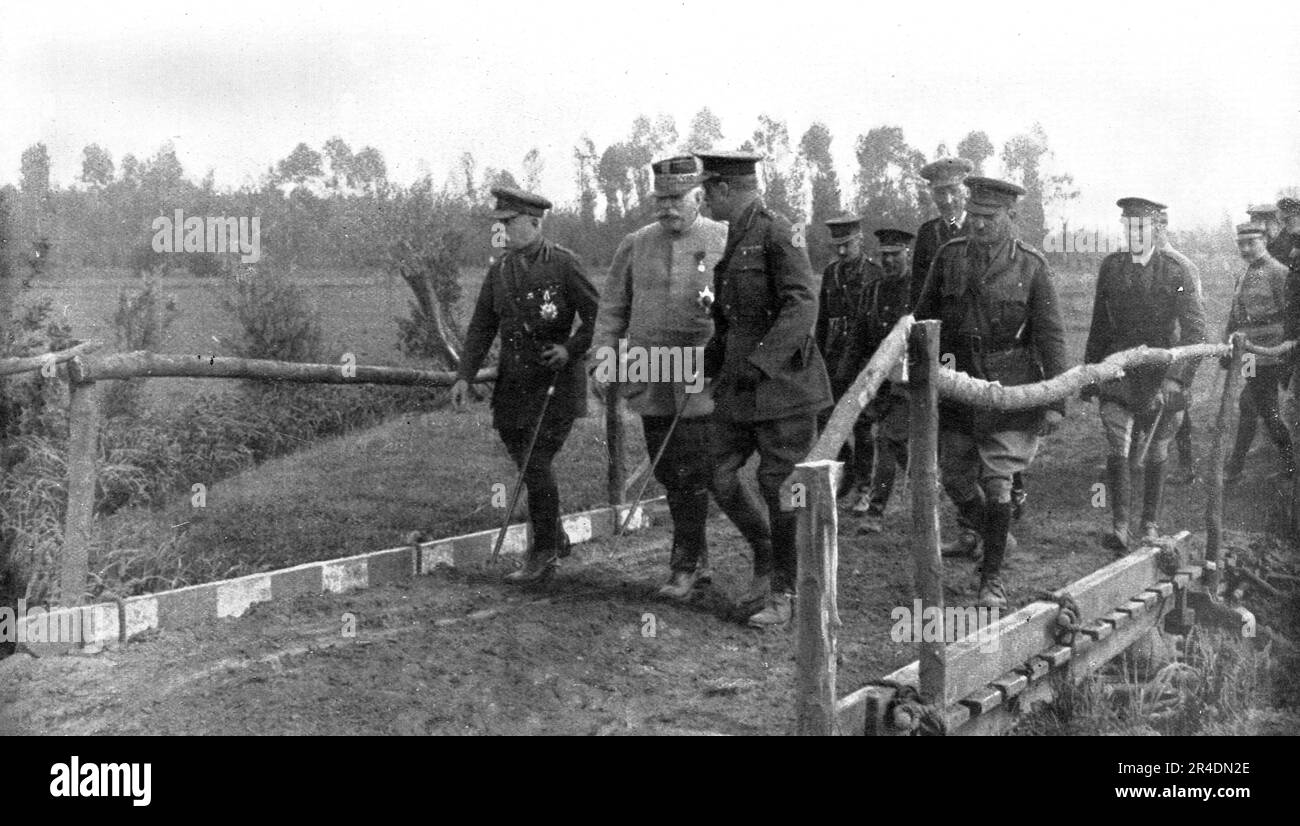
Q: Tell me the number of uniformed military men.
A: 12